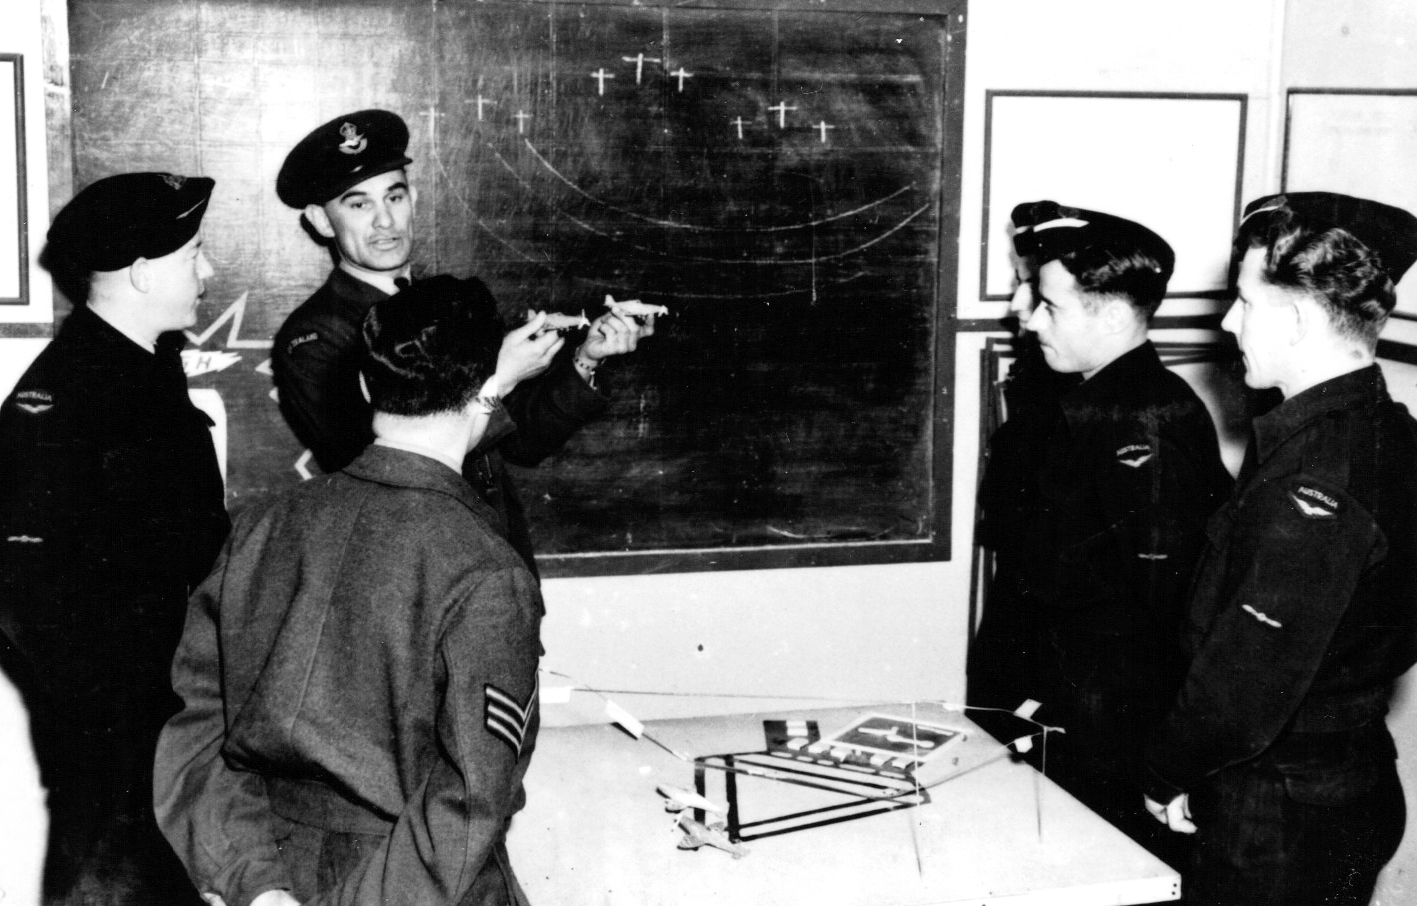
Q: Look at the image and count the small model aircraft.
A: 4